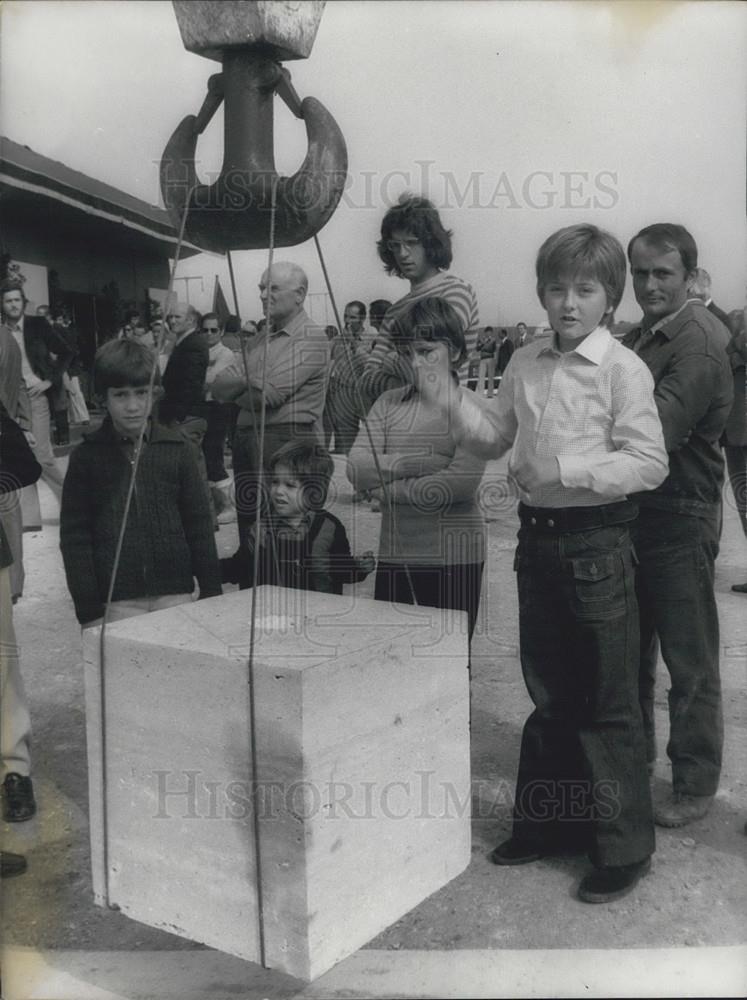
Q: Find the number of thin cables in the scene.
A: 4